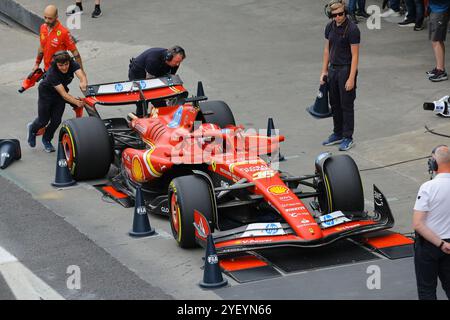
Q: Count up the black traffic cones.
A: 7